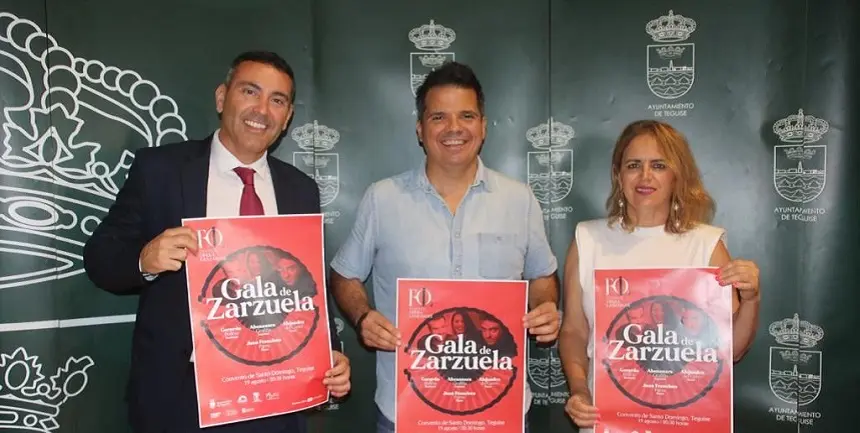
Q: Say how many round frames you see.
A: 3